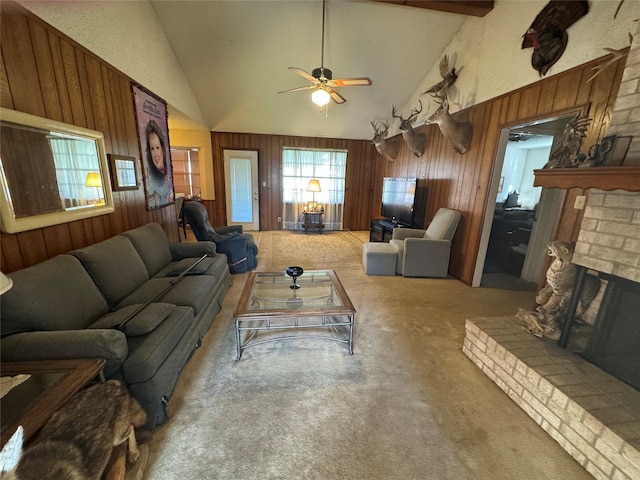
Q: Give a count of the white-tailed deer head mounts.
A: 3